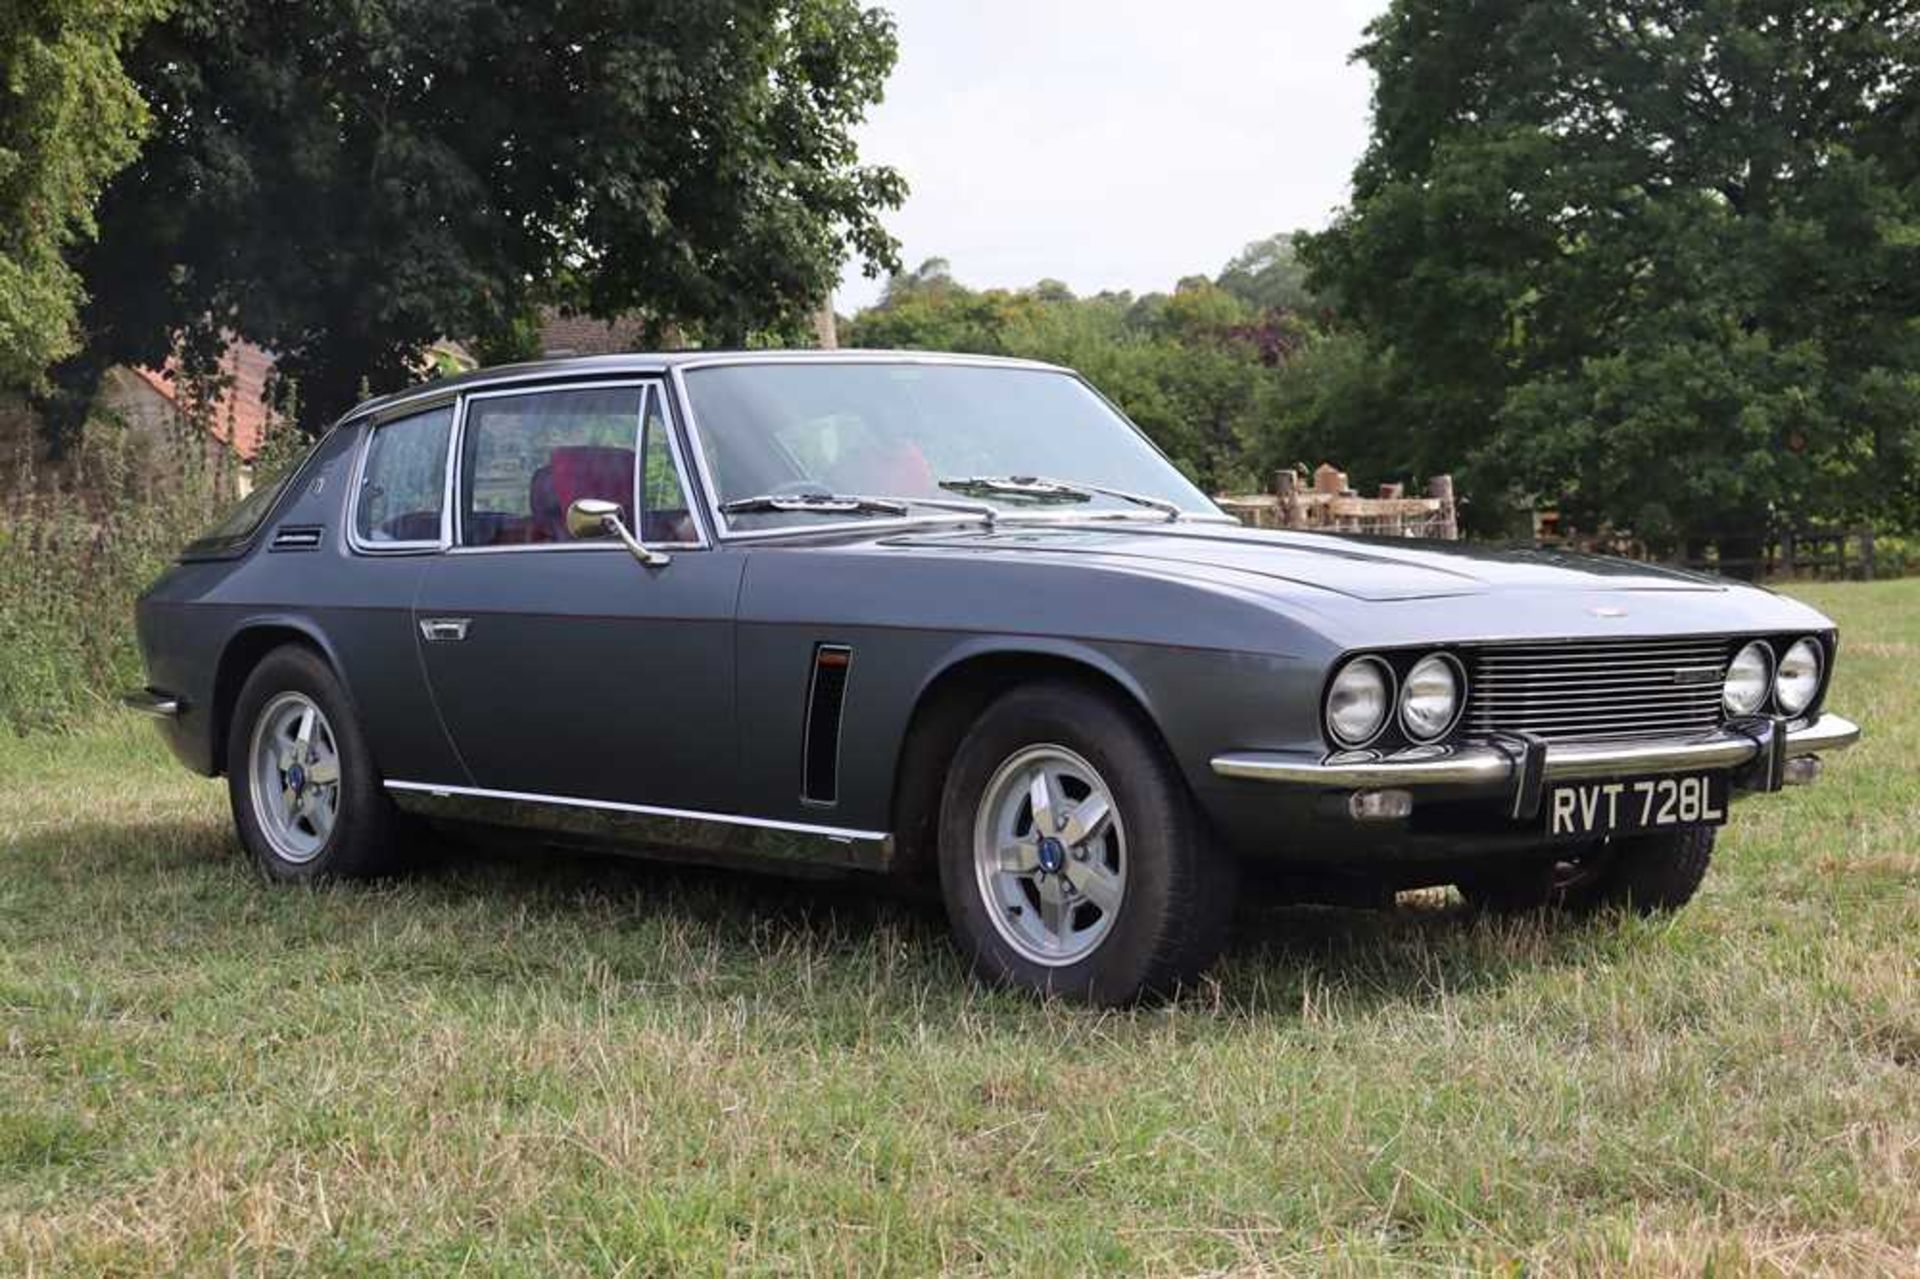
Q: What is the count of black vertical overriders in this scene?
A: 2